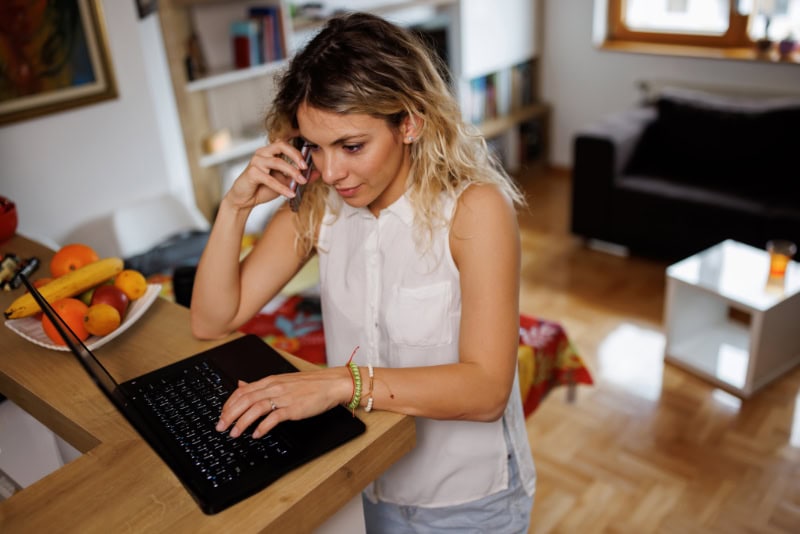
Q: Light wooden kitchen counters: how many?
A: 1